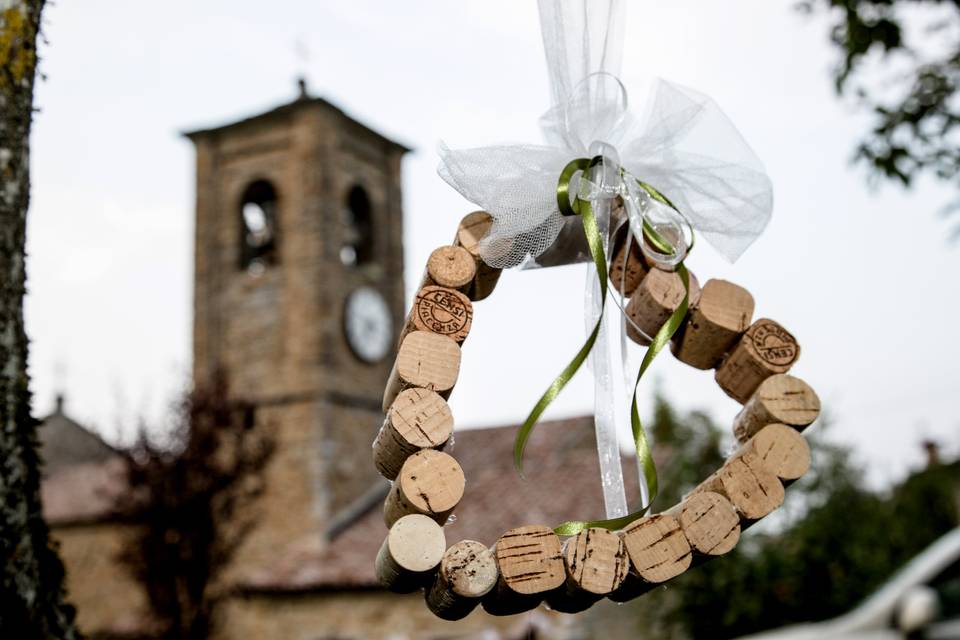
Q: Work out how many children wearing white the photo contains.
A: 0